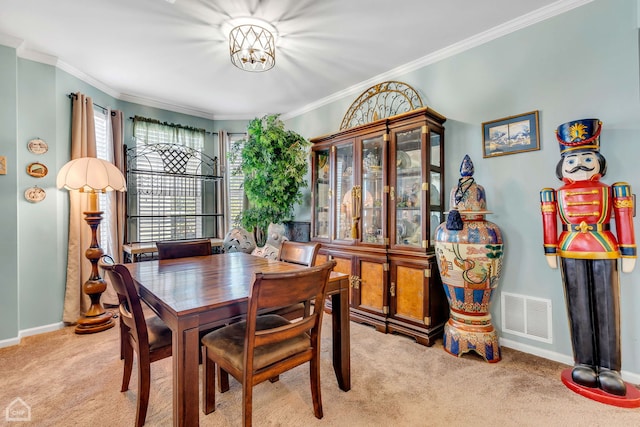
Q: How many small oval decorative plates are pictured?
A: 3